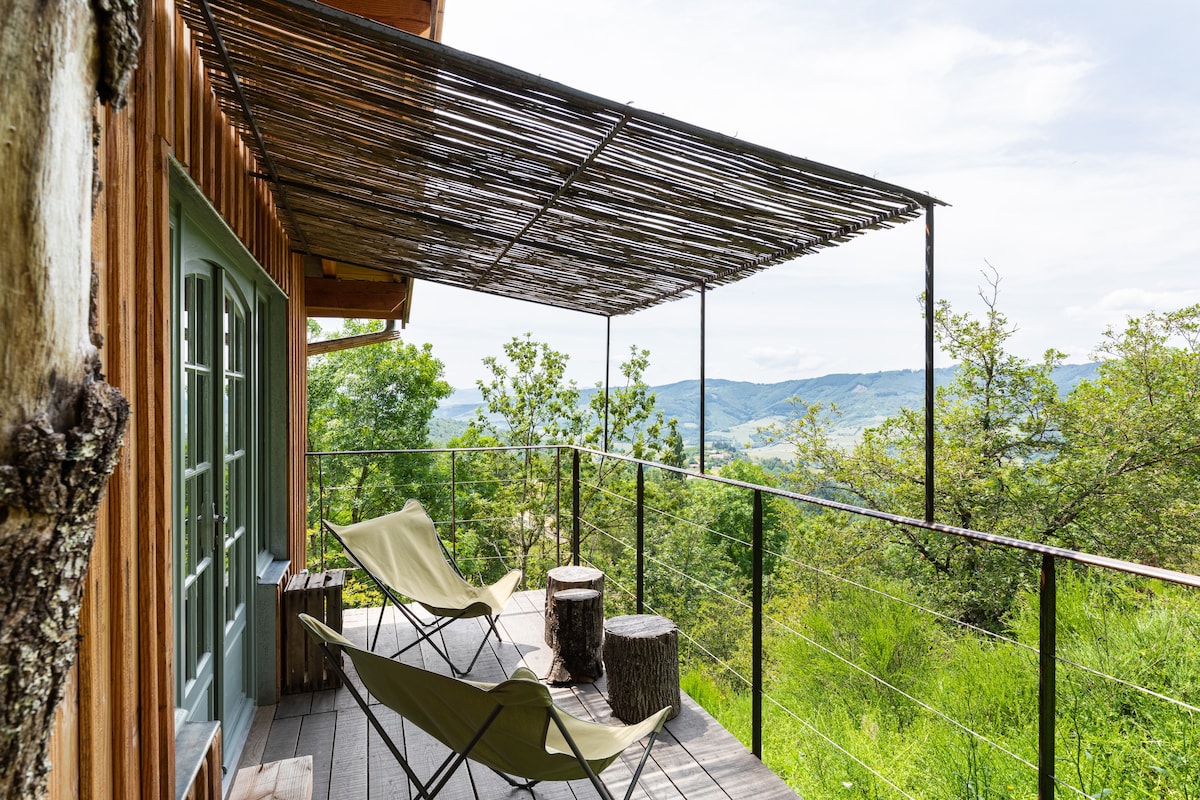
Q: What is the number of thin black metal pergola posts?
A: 3